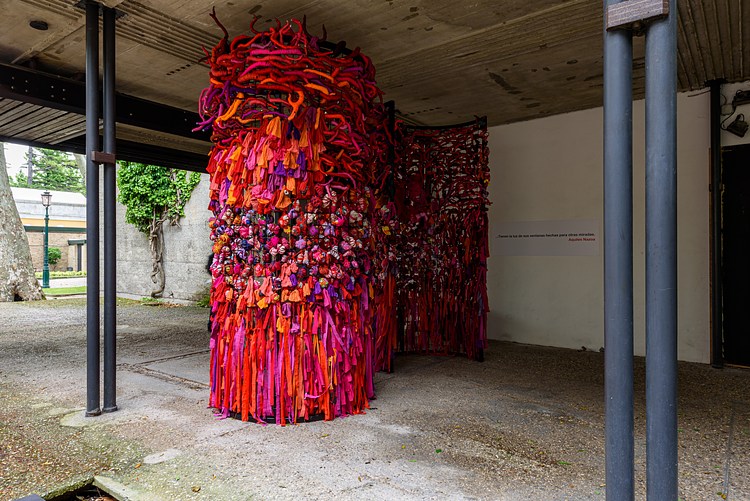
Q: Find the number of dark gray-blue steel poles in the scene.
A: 4